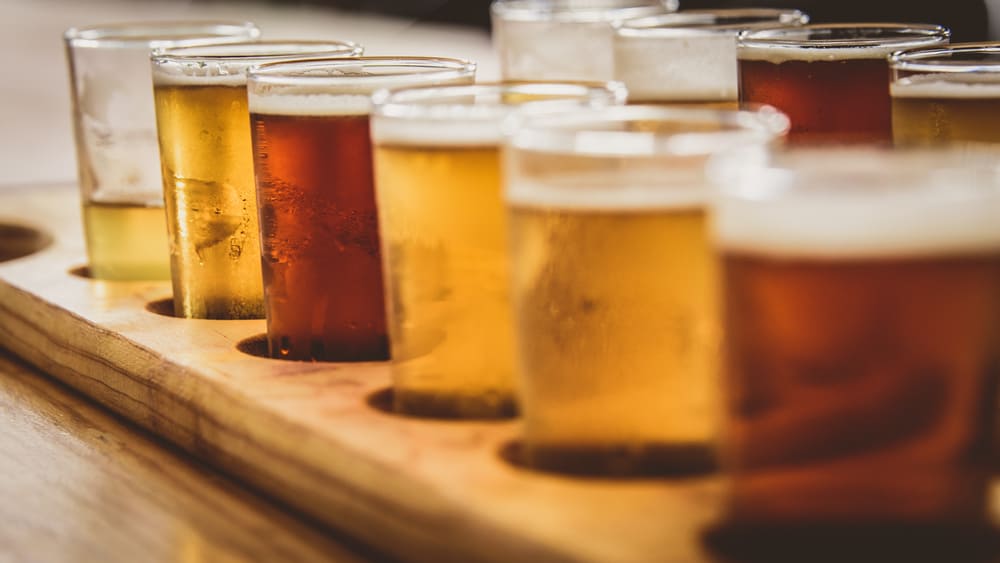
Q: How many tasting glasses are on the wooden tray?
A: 10